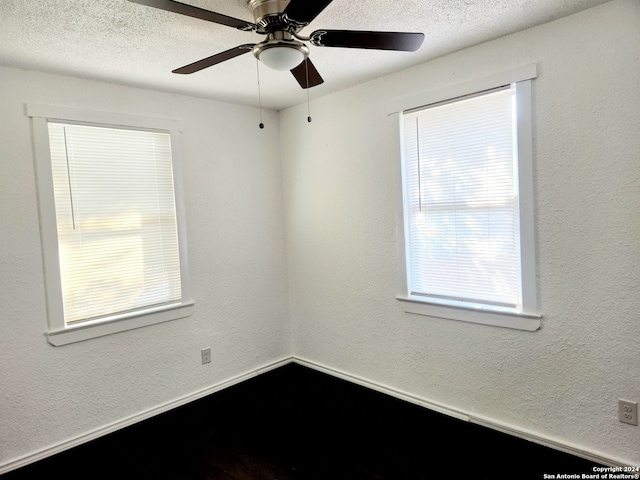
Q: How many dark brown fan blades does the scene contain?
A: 5